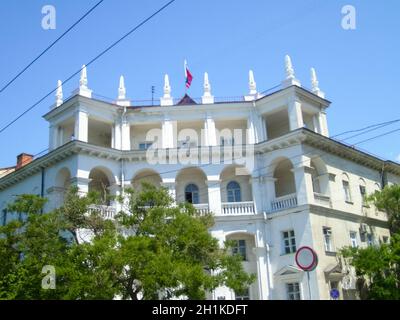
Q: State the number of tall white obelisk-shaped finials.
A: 8